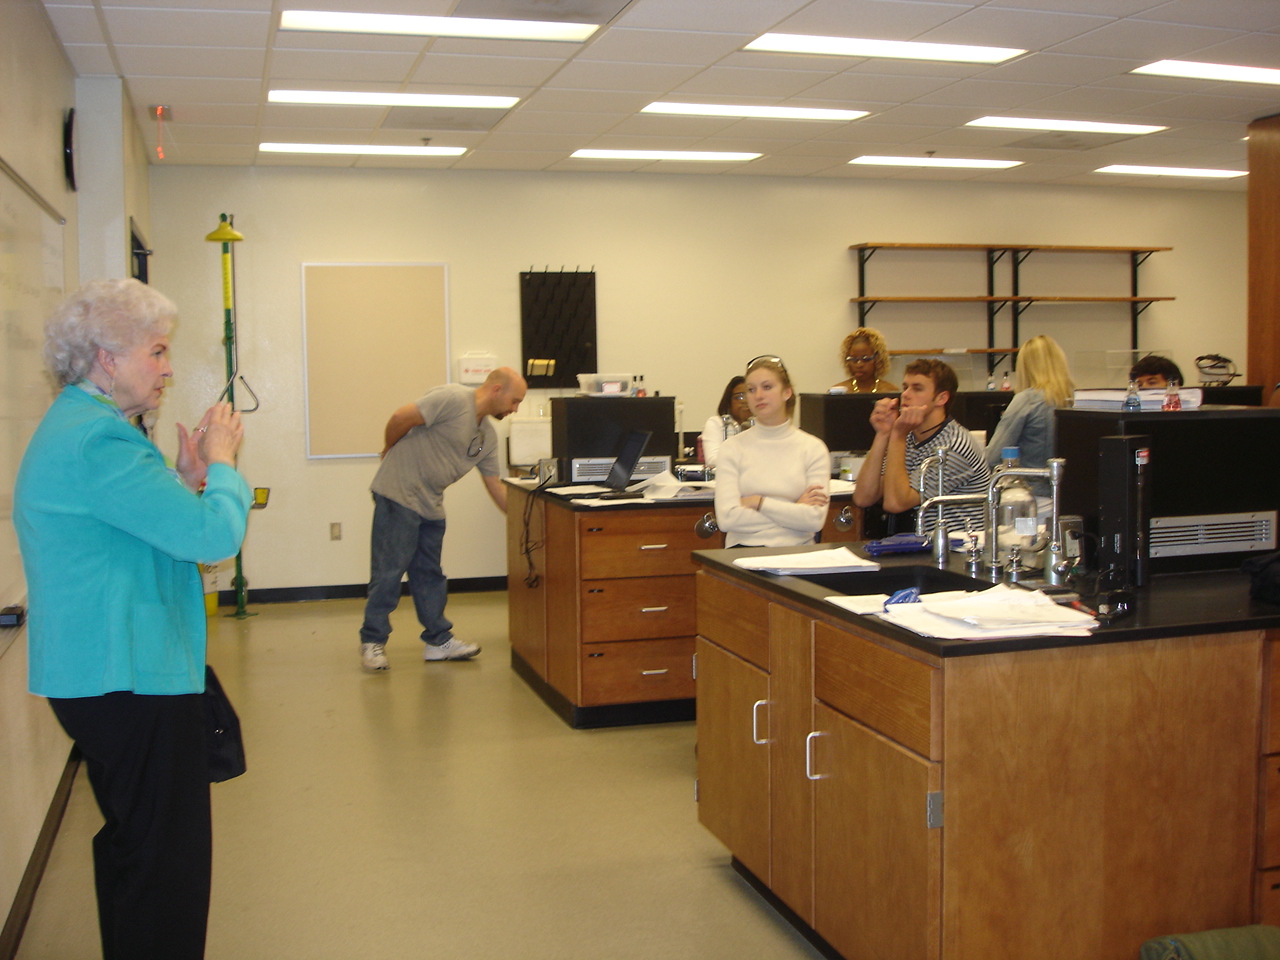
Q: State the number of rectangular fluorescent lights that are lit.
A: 10